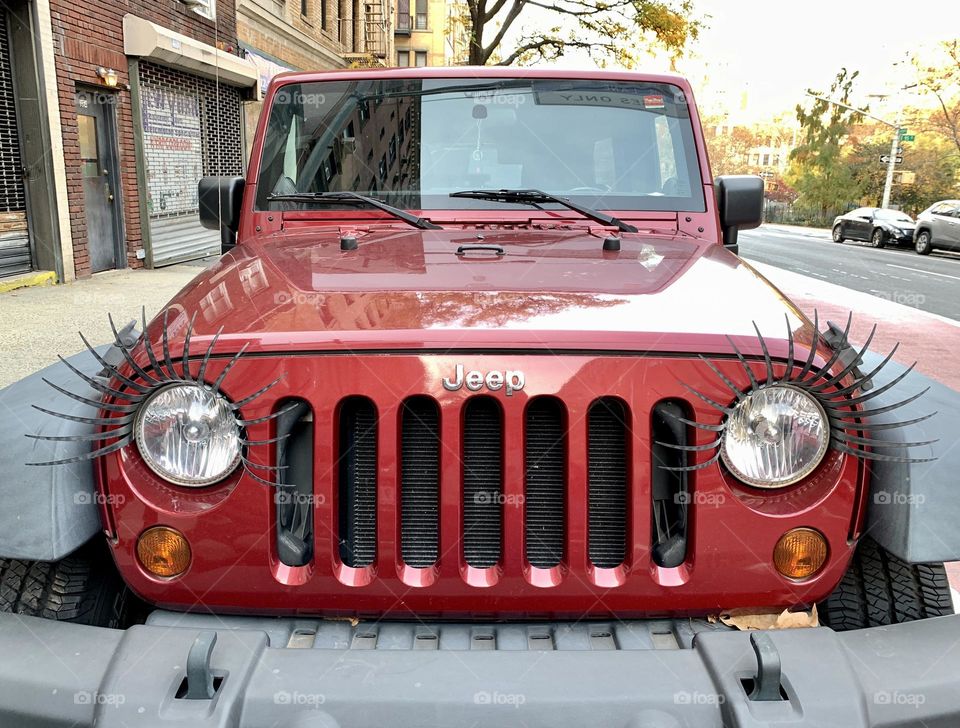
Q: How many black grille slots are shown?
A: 7